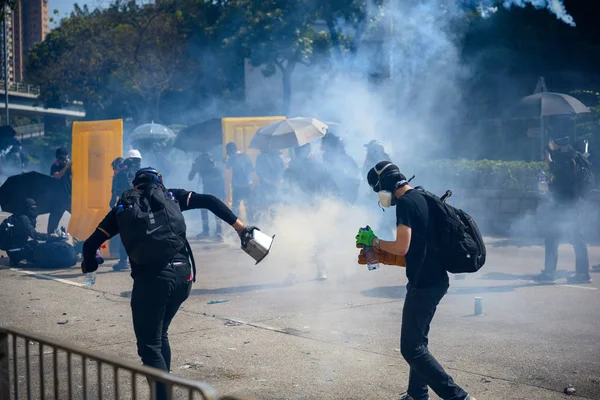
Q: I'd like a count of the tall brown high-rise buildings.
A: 2